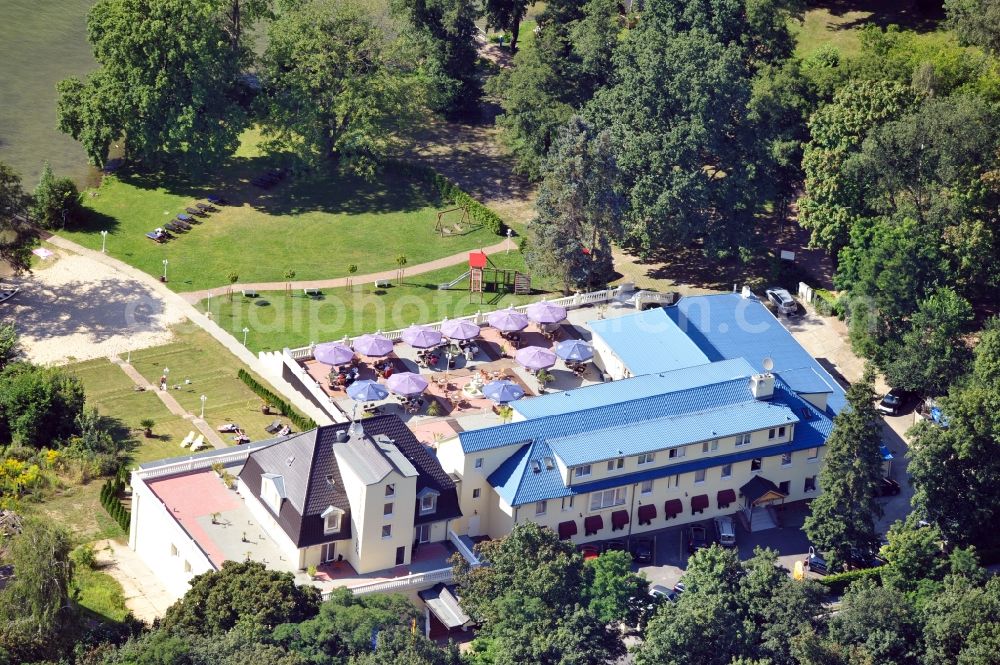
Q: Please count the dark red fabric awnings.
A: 7